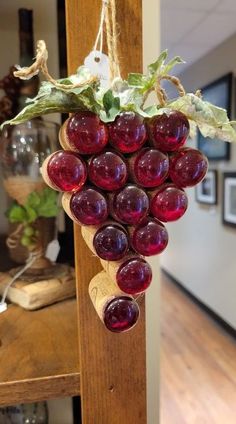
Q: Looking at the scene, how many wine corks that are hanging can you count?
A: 14